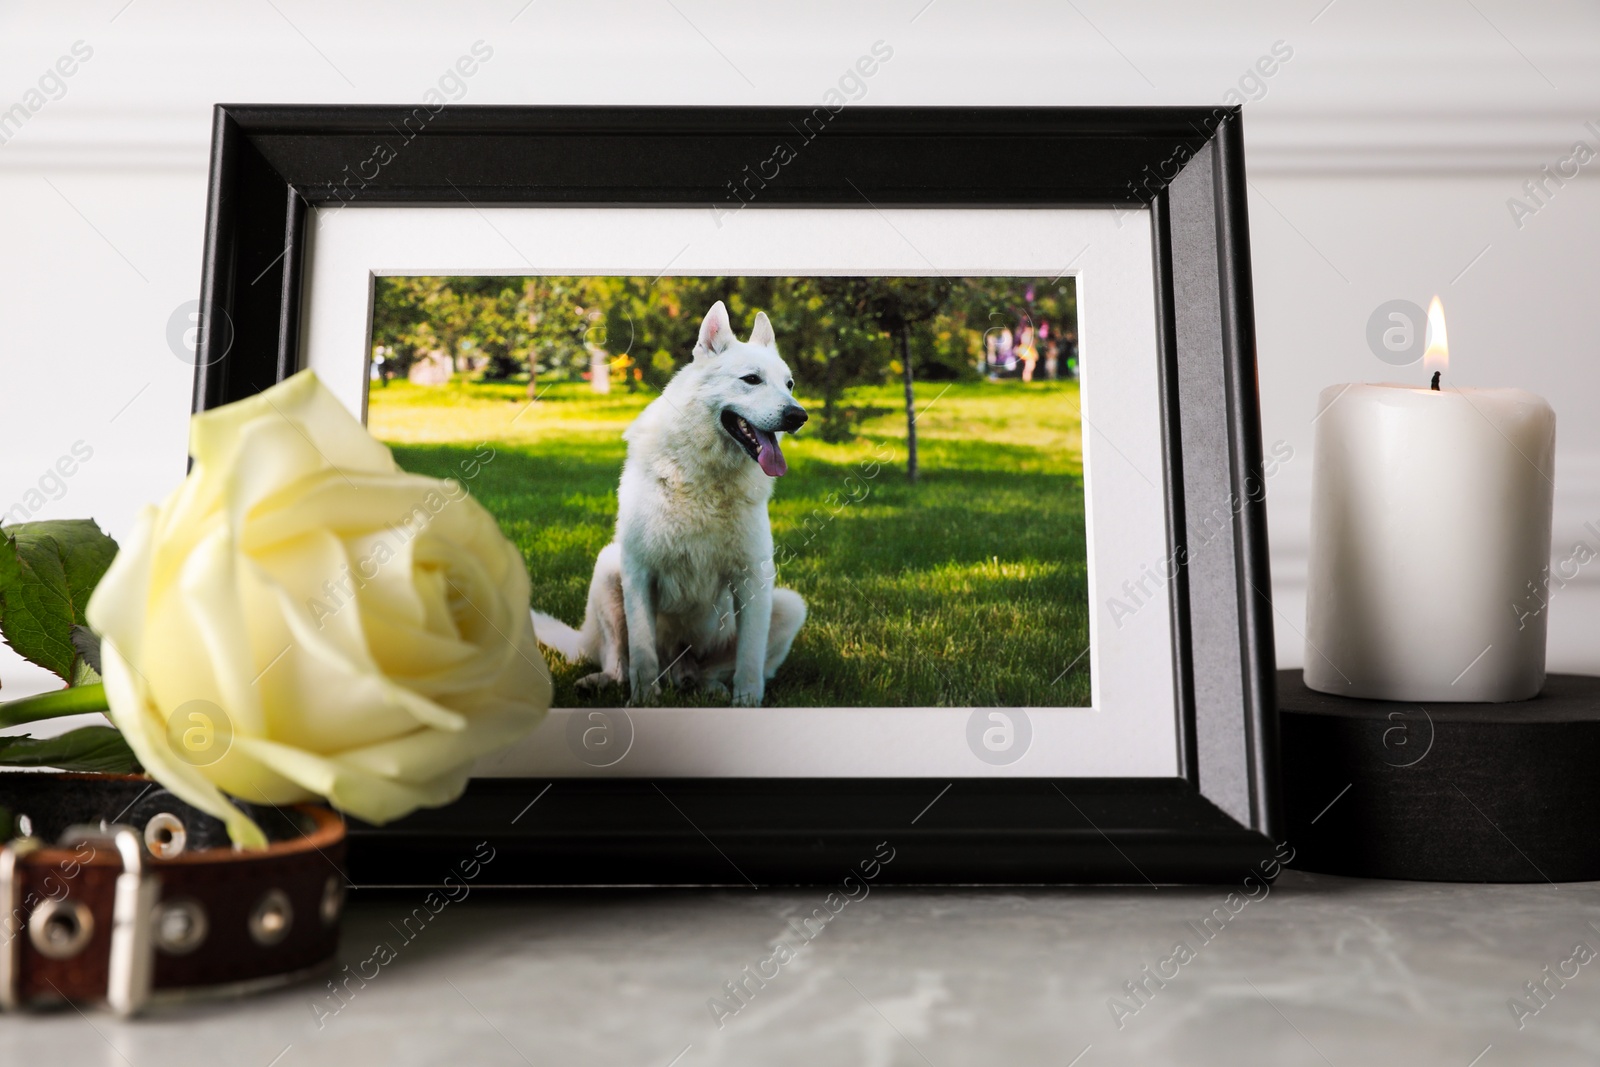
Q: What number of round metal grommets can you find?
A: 5